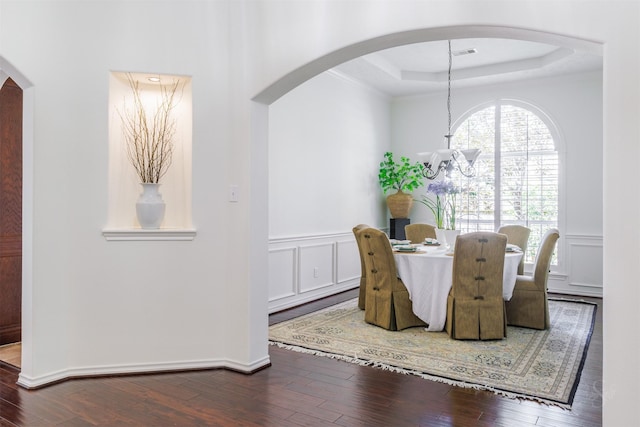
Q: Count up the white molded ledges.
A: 1